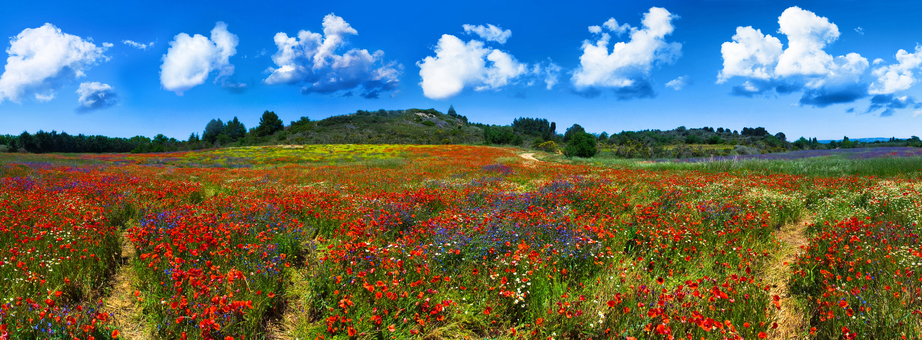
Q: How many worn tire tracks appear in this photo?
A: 3